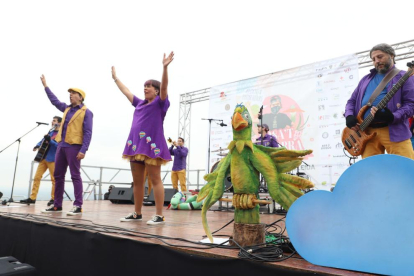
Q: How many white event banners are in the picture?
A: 1